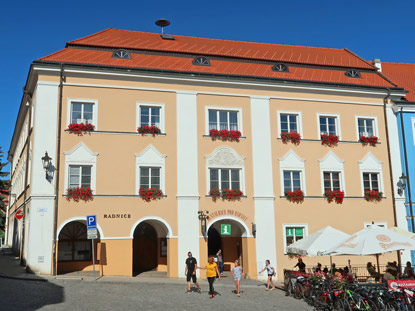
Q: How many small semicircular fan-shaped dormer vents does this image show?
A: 4